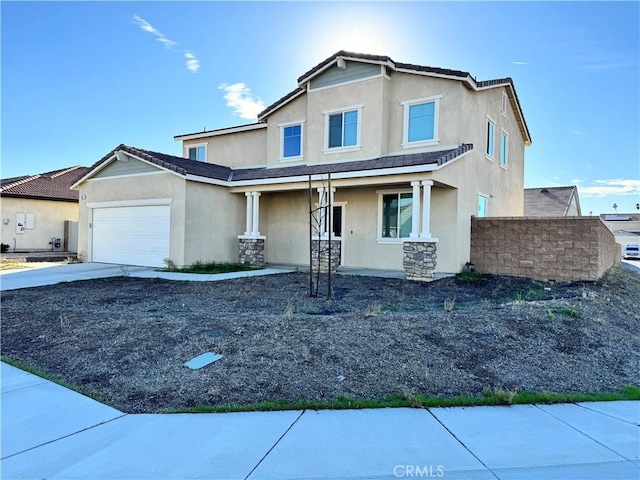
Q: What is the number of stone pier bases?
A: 3